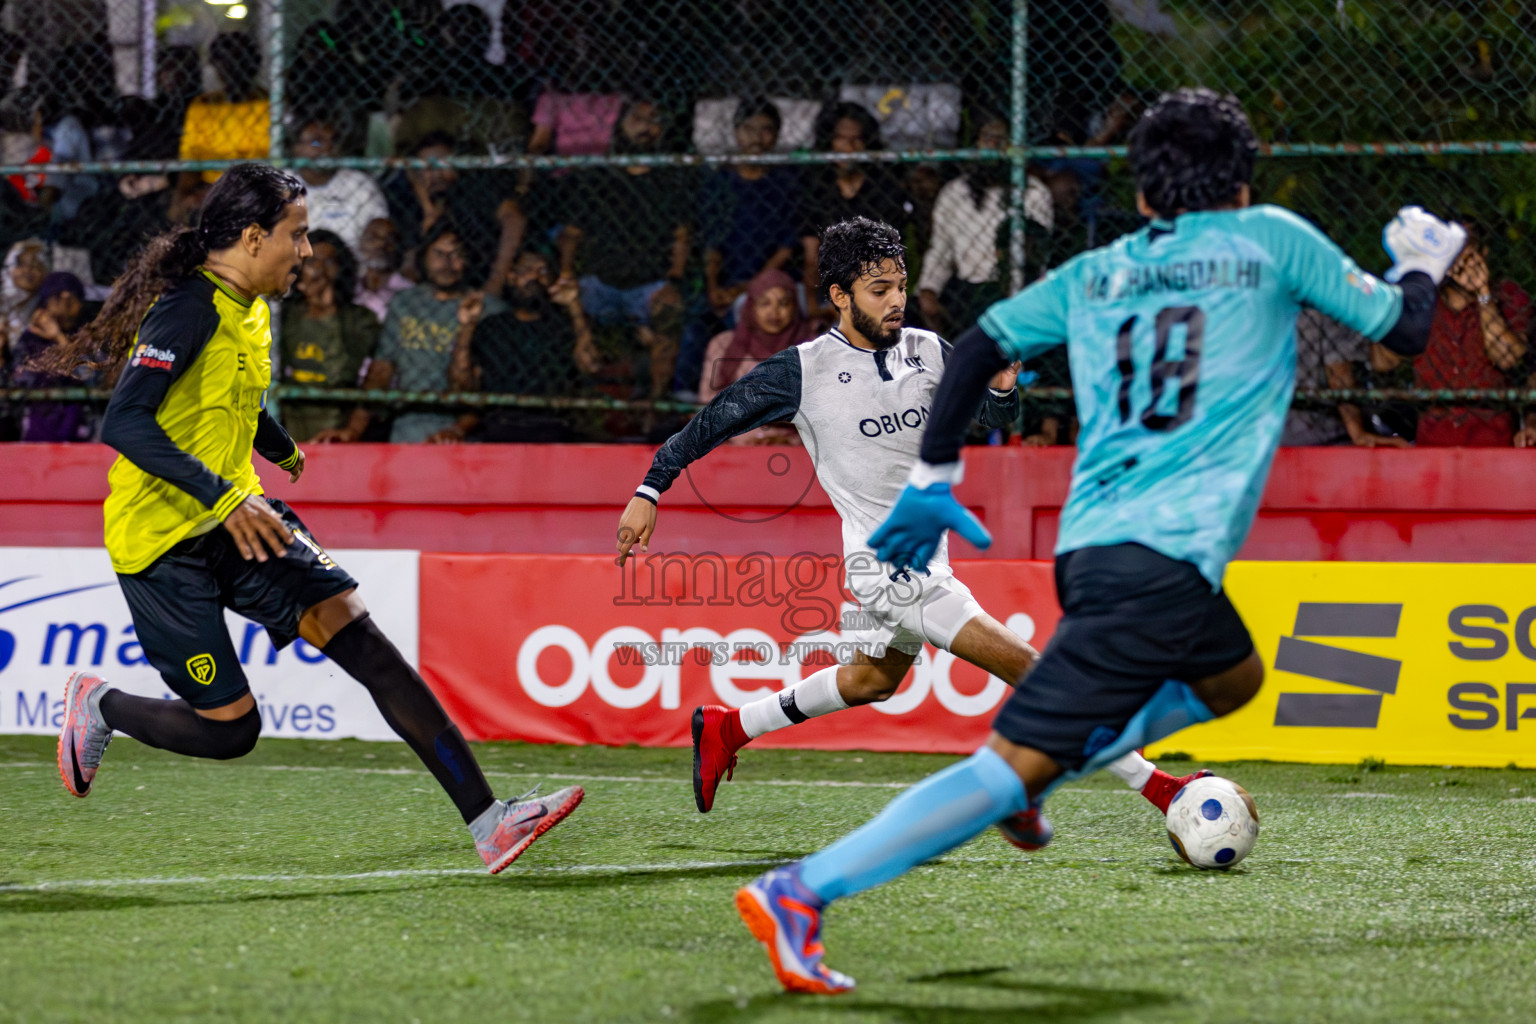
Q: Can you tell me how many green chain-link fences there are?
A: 1